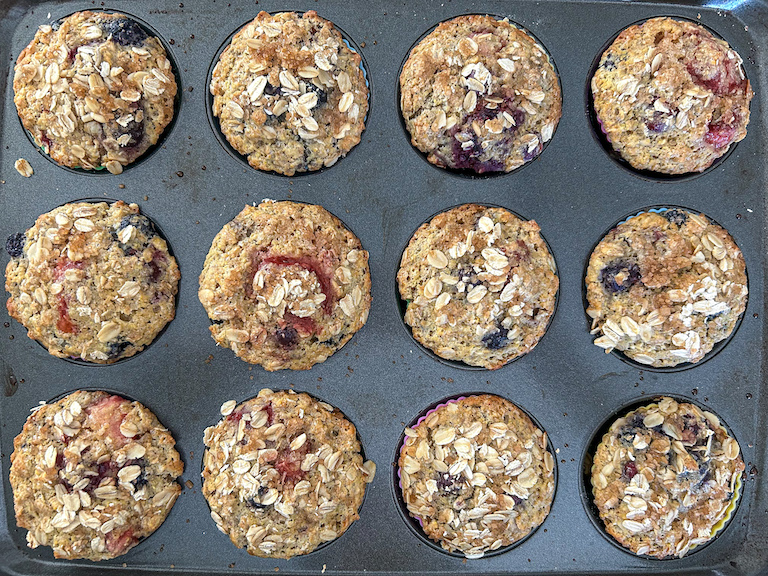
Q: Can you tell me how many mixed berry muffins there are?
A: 12